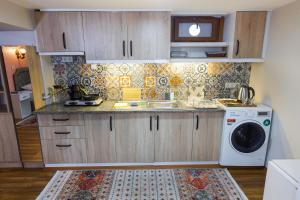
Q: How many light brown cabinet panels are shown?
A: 11